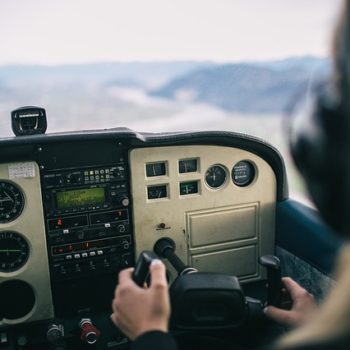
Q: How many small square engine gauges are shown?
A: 4